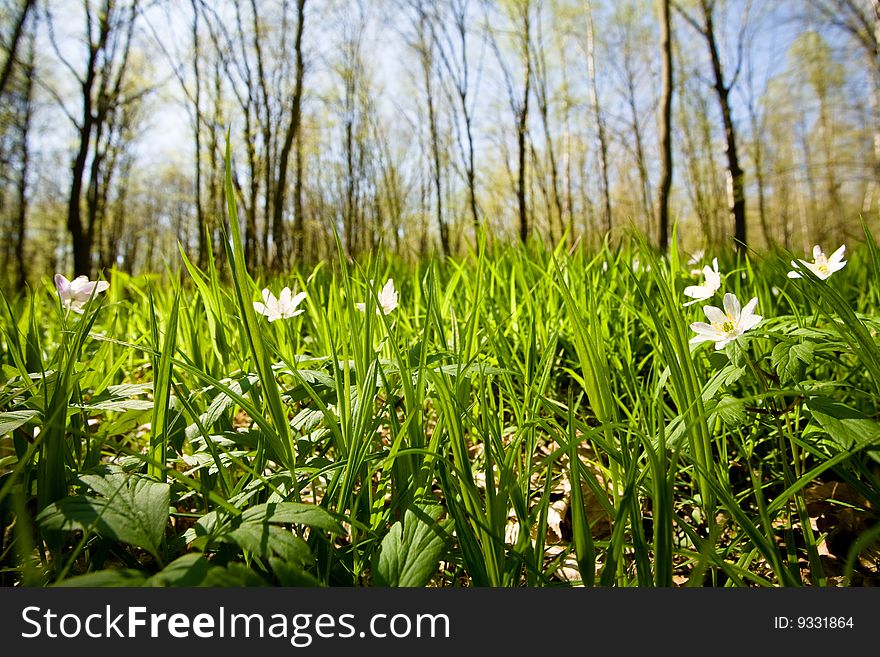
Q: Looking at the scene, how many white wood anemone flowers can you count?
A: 6